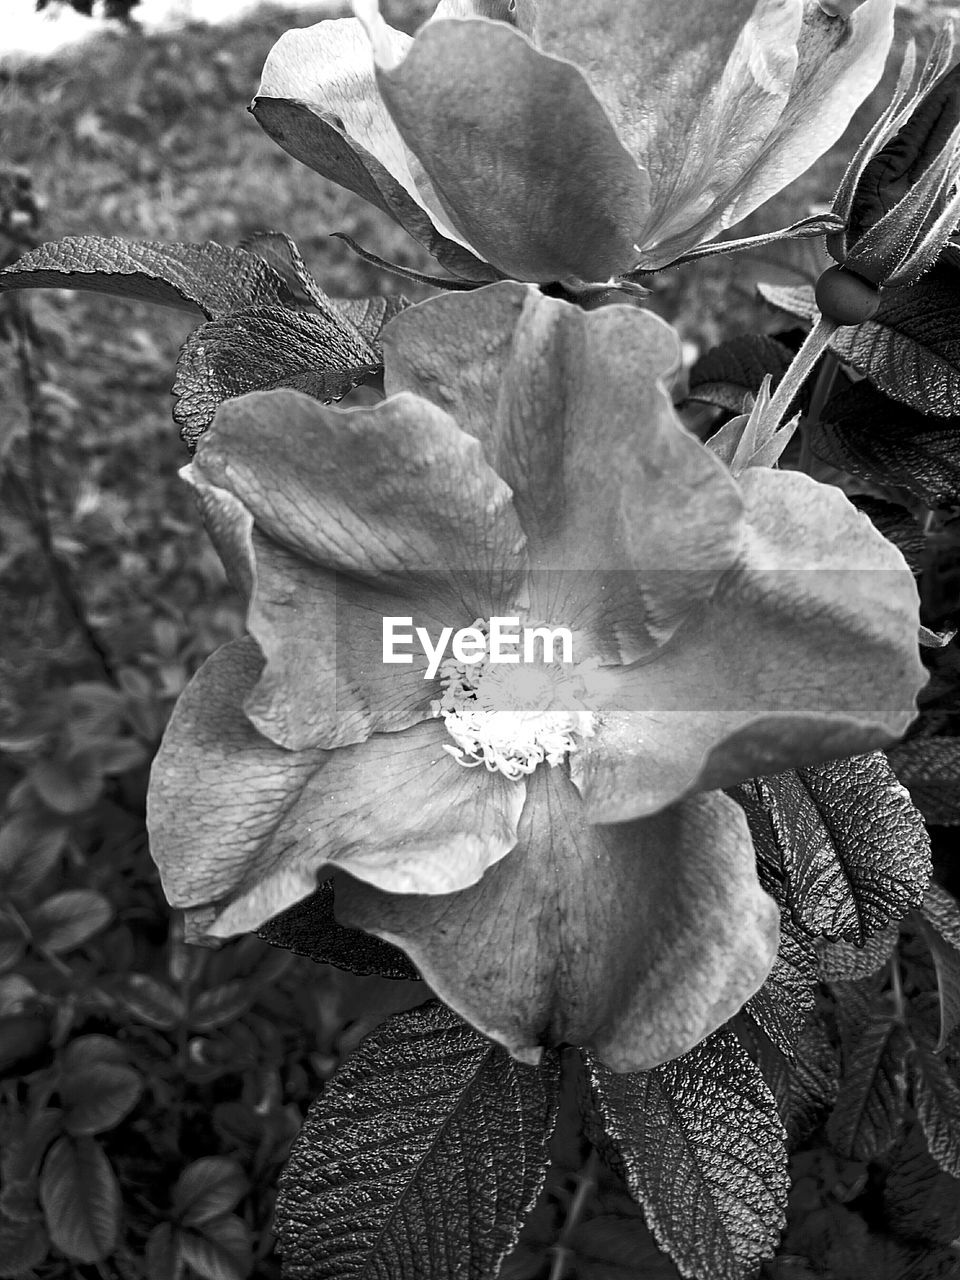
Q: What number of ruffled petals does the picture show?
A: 5